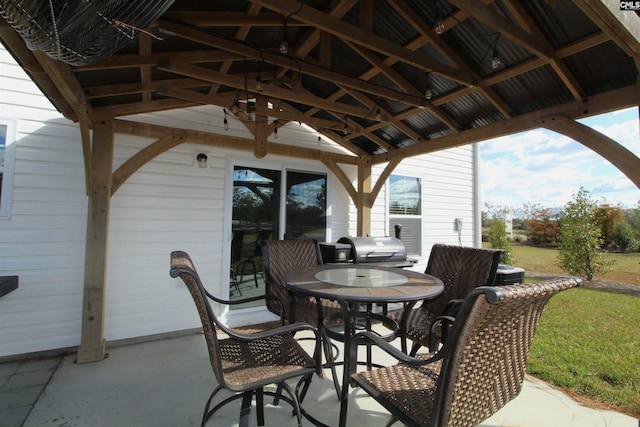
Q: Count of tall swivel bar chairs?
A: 4